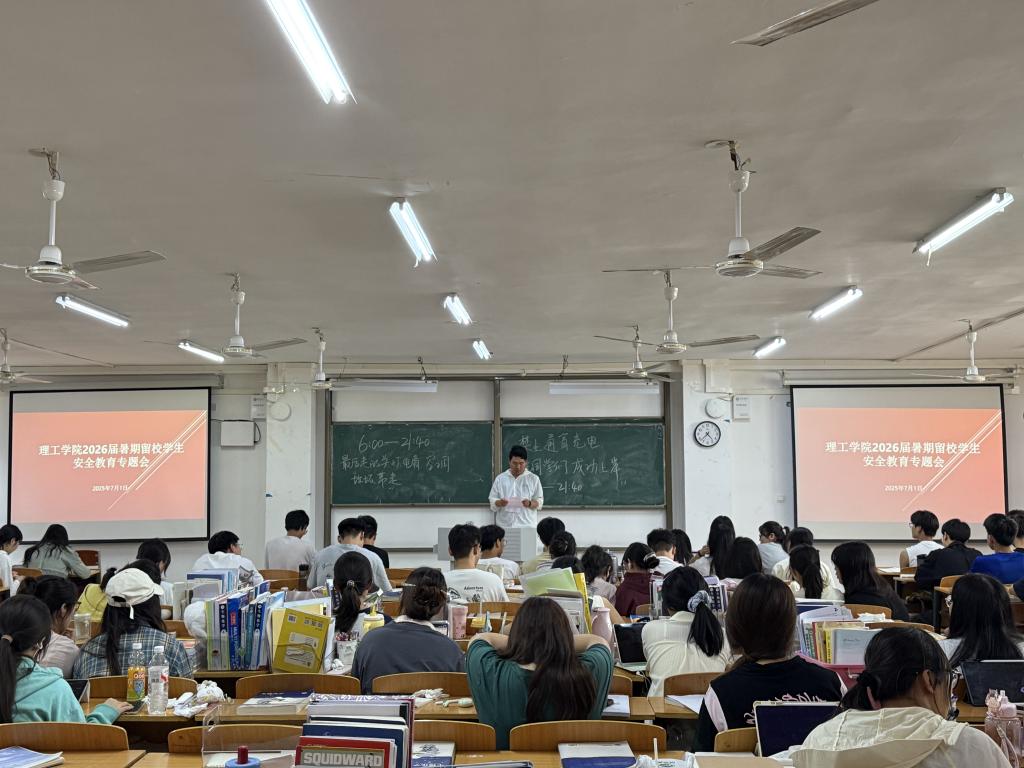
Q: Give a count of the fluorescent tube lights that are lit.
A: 9